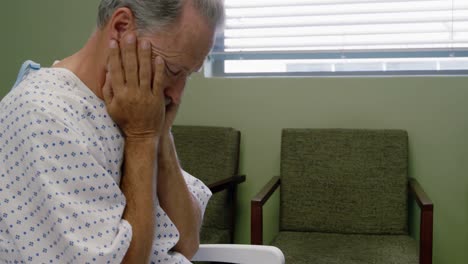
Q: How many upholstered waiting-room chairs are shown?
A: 2